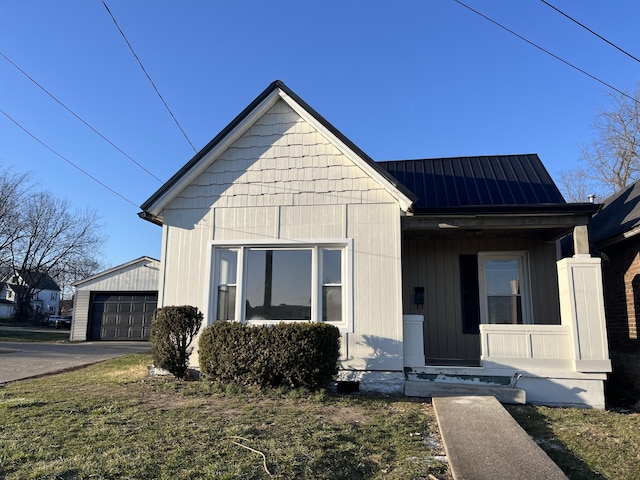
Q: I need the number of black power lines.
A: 5